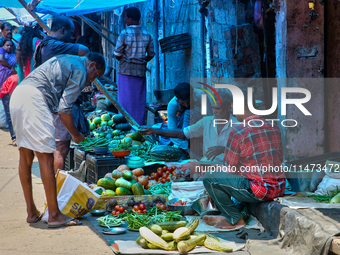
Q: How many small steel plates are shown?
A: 2